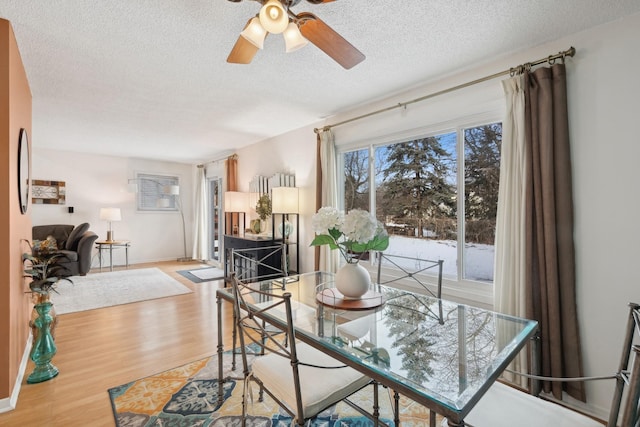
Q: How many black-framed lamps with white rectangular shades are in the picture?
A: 2